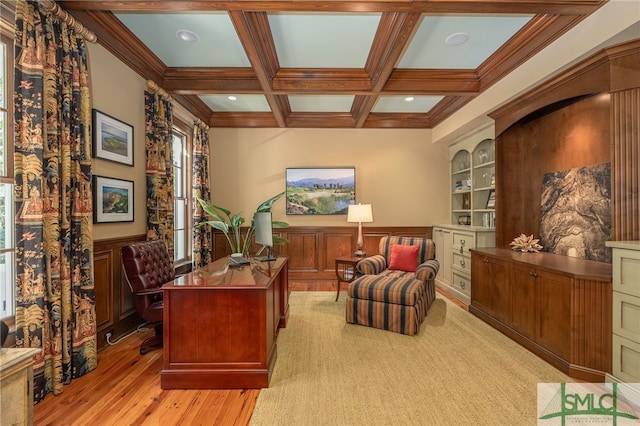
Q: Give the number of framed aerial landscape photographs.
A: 2